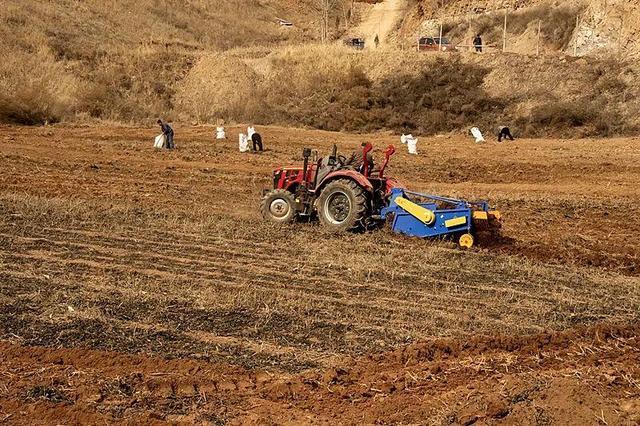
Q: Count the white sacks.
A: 7